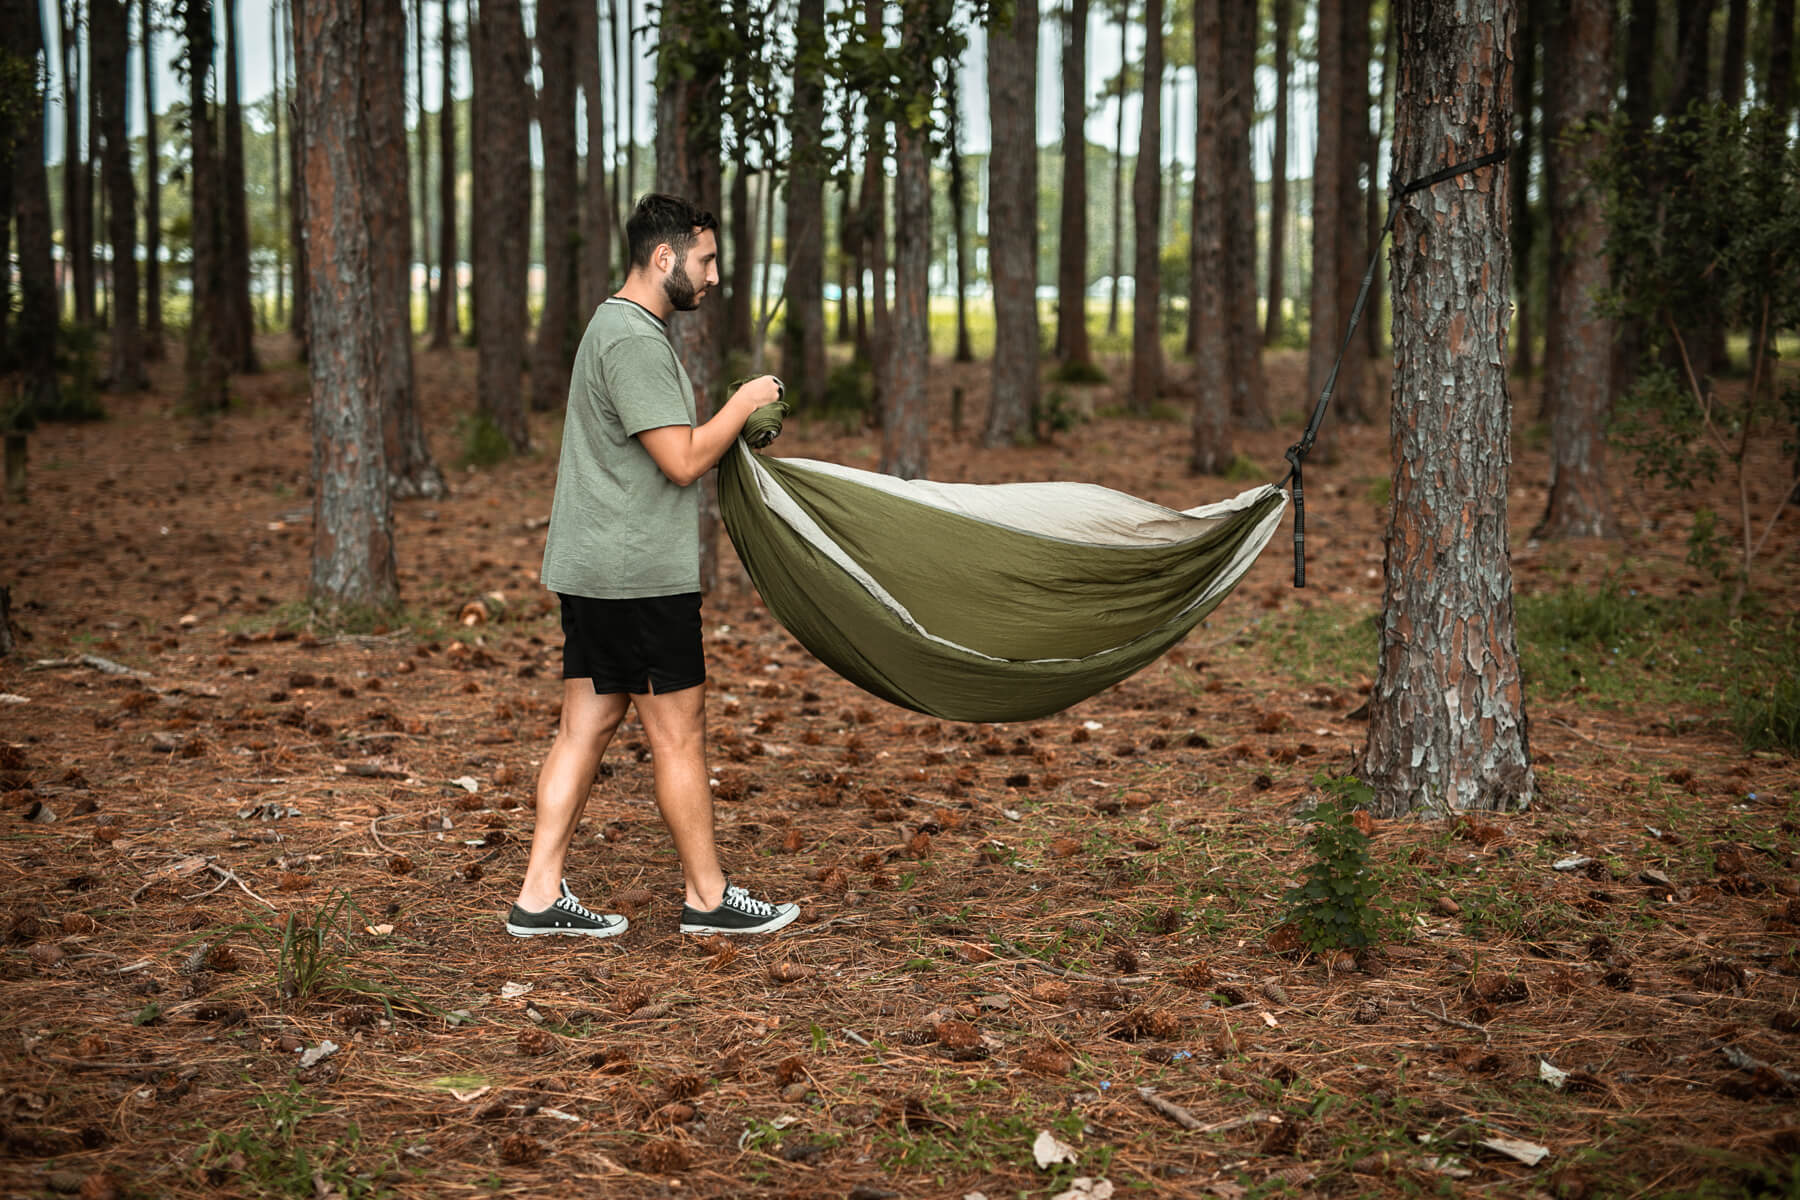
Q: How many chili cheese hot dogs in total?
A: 0